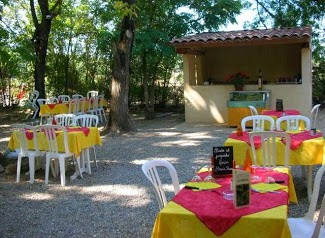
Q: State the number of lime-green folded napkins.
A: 2